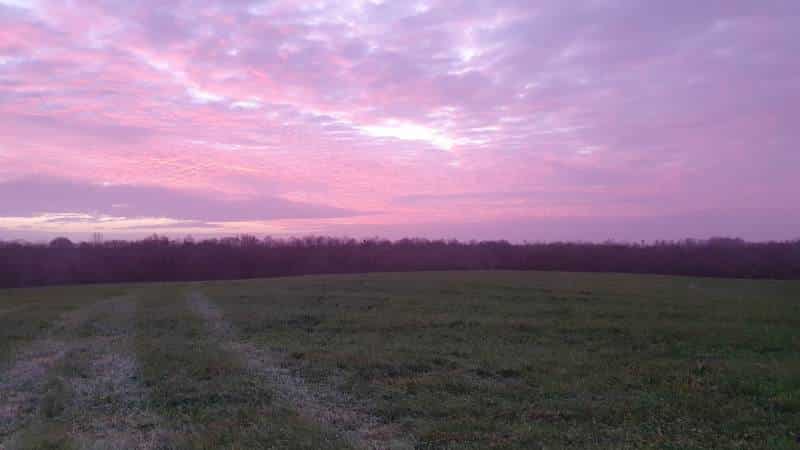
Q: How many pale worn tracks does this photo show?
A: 3